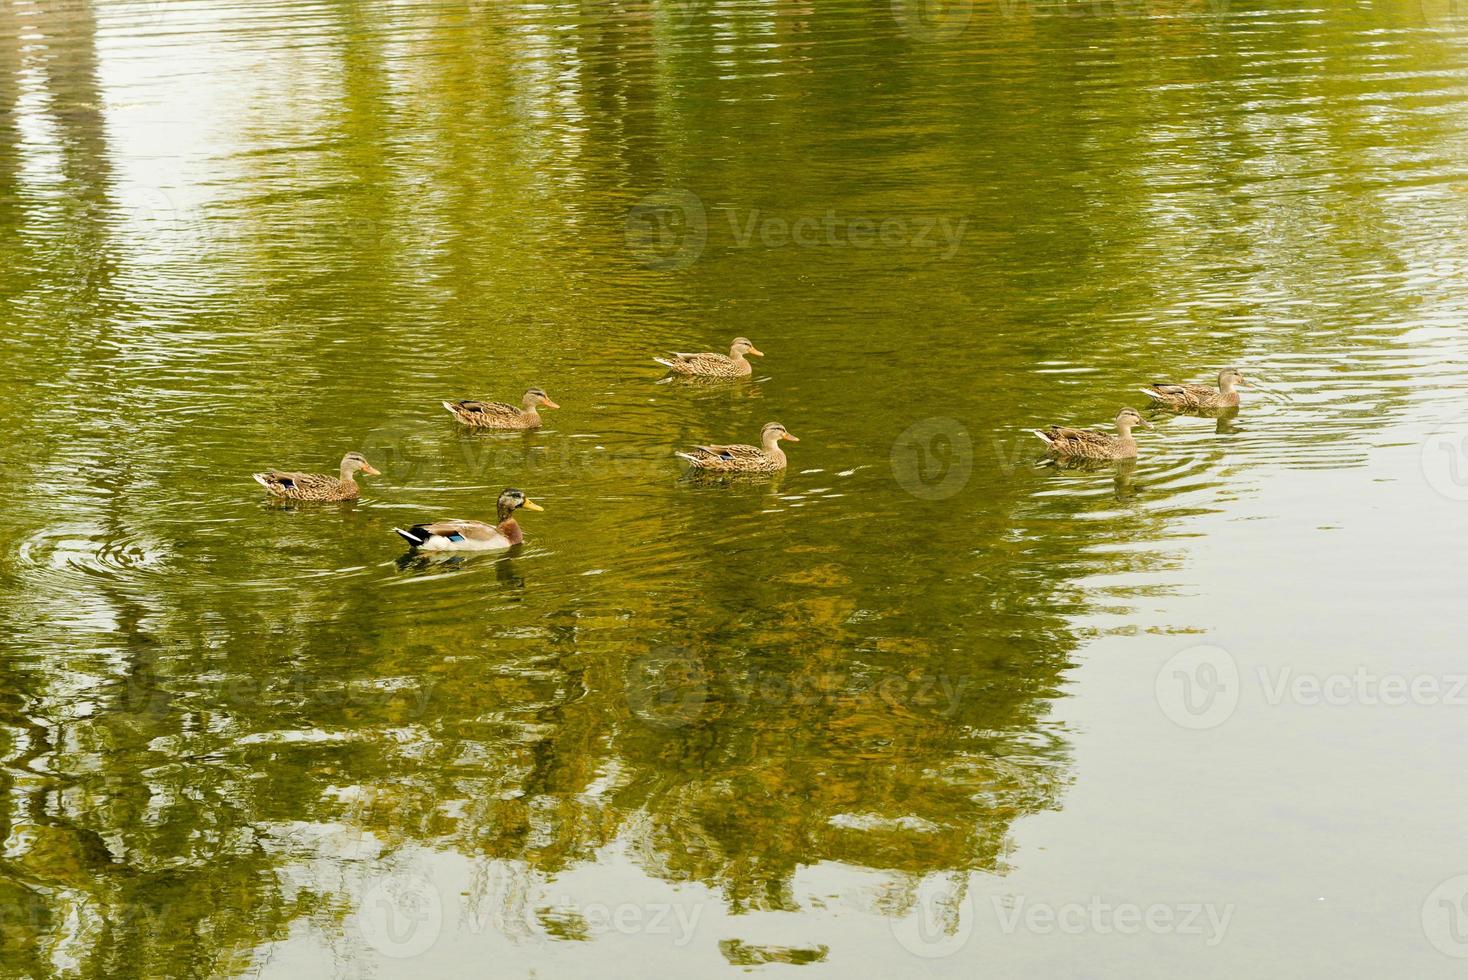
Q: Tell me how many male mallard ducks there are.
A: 1